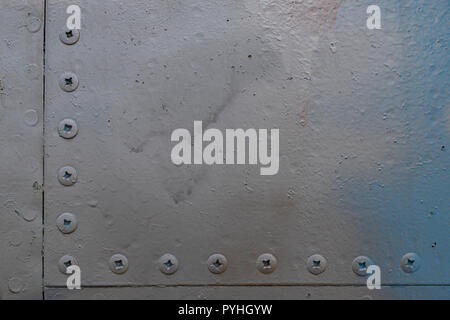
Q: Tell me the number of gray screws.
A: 13